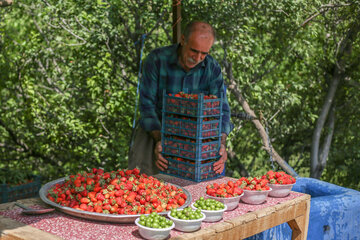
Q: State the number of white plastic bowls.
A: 6